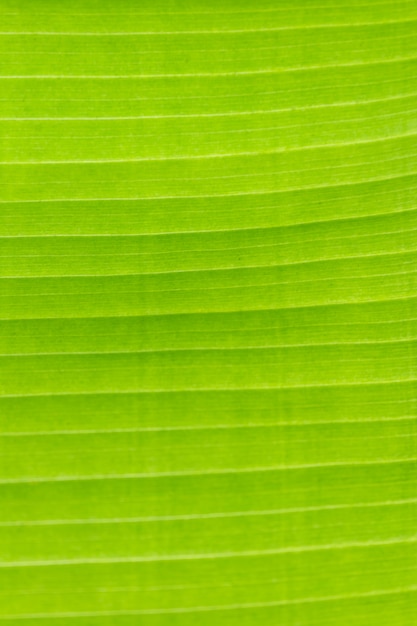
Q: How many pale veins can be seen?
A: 15